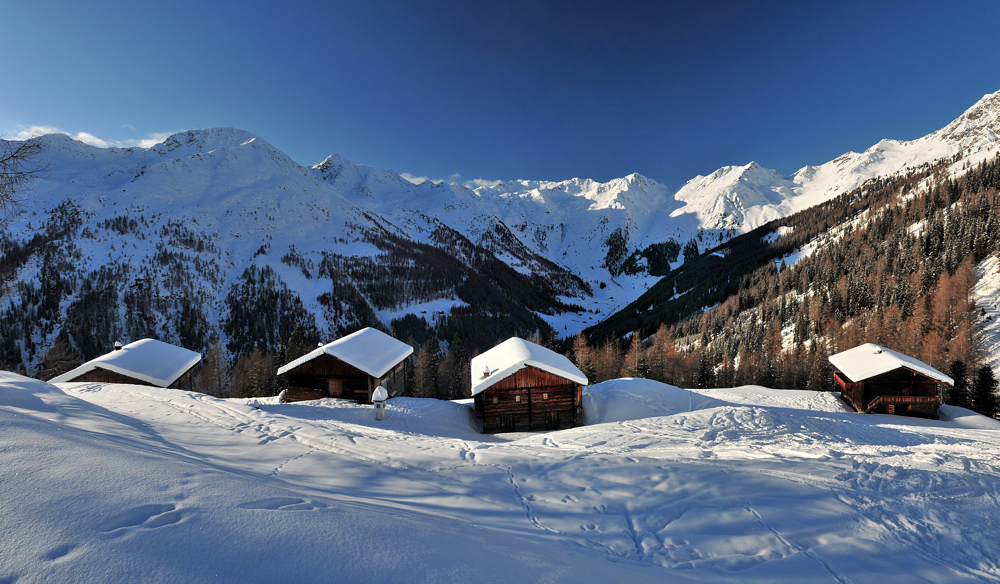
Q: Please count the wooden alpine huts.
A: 4